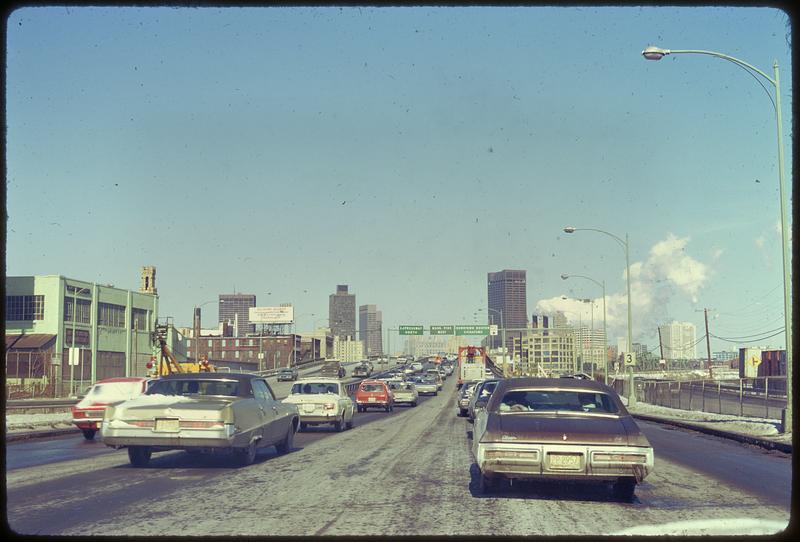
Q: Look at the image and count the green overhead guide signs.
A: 3